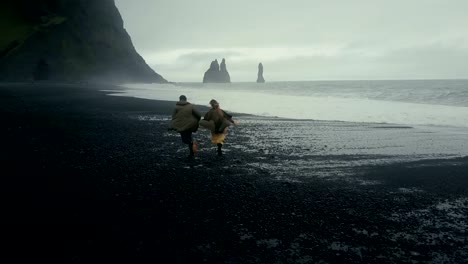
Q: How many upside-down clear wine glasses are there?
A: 0